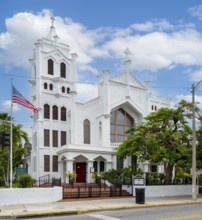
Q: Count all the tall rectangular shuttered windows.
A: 5